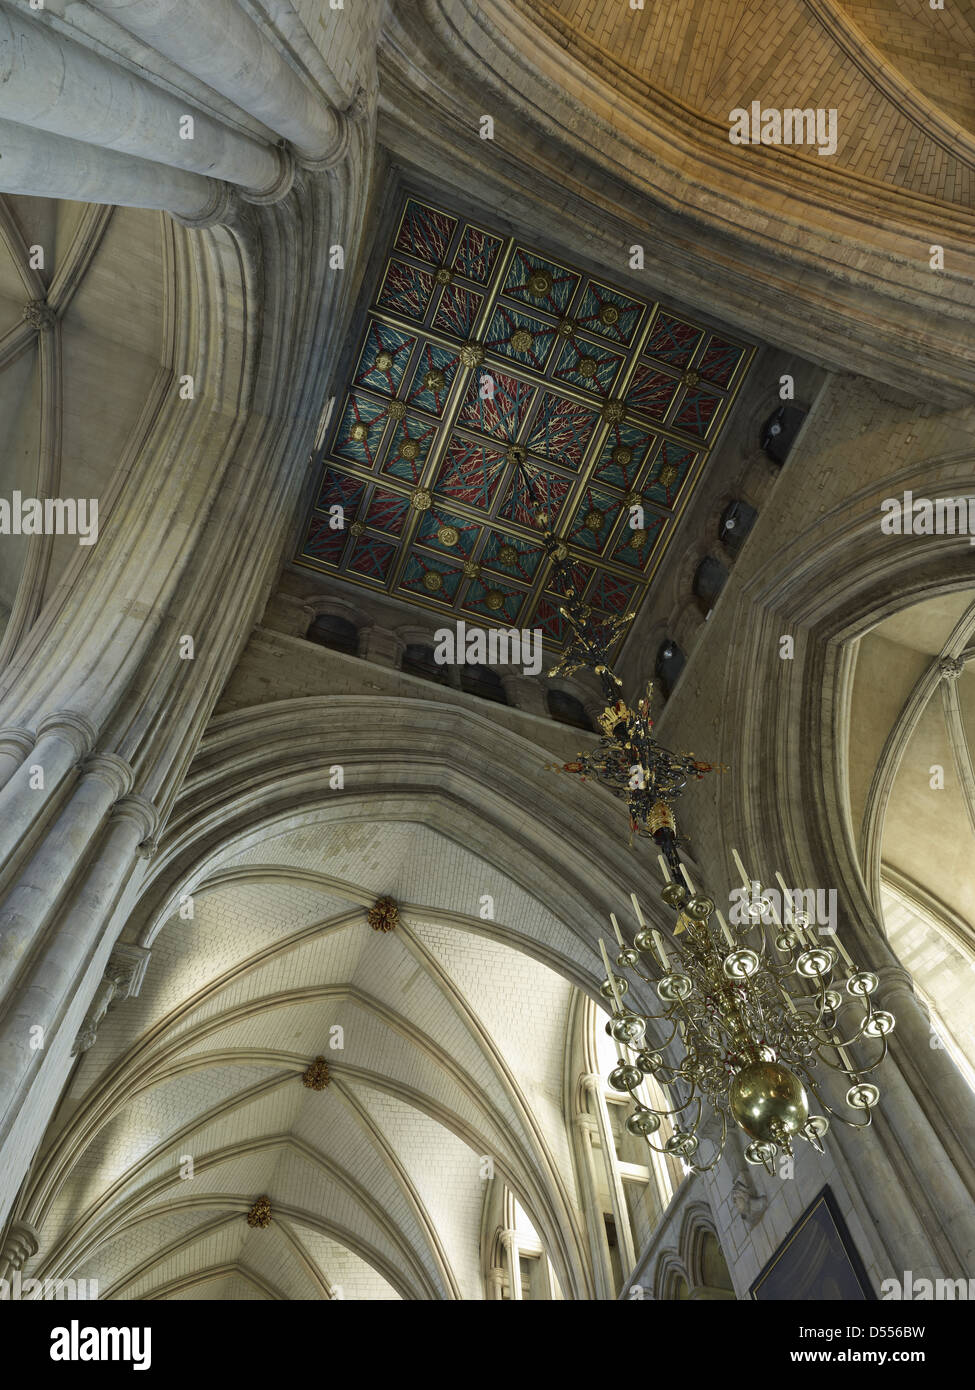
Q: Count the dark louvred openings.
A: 8